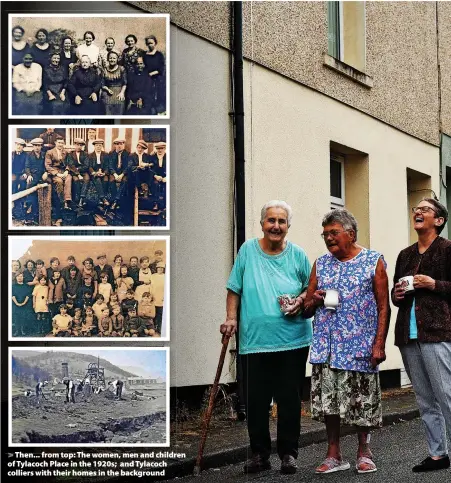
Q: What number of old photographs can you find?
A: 4